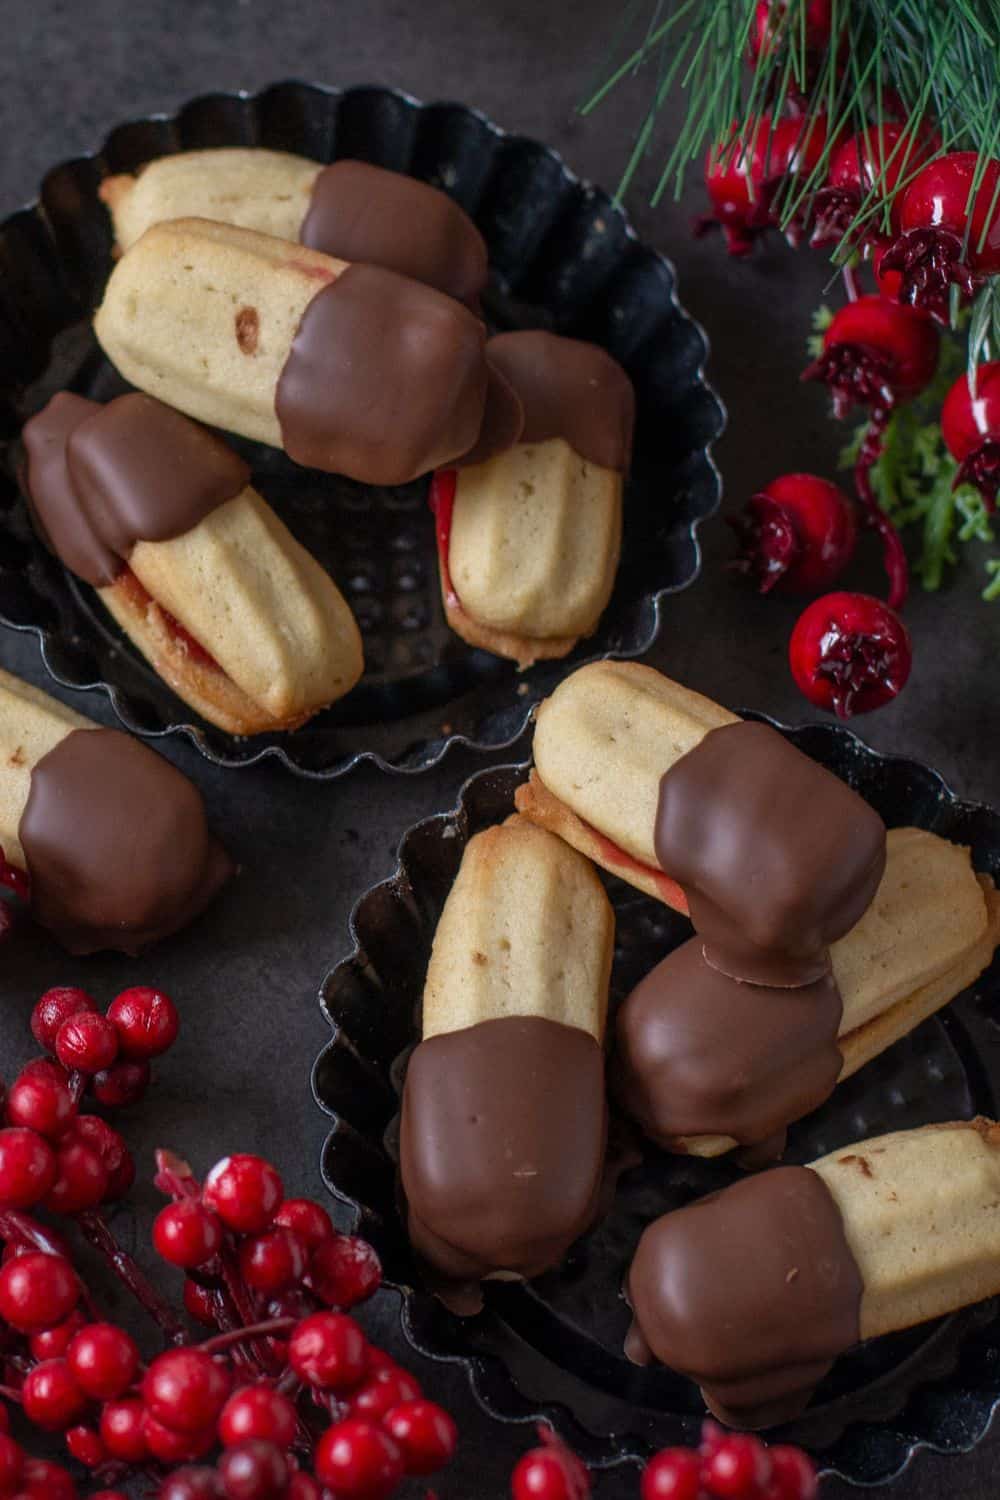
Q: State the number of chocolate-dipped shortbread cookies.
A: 9